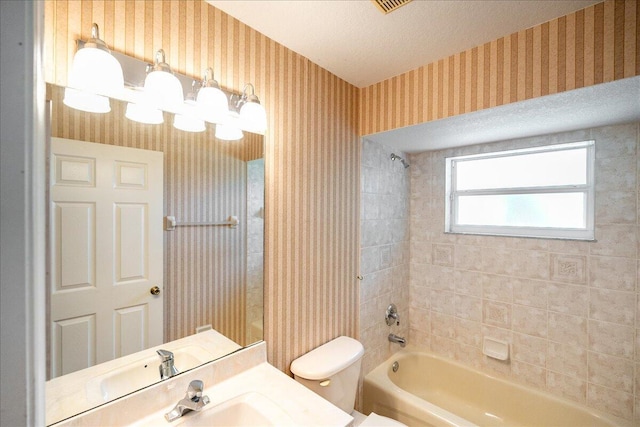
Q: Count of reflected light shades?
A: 4